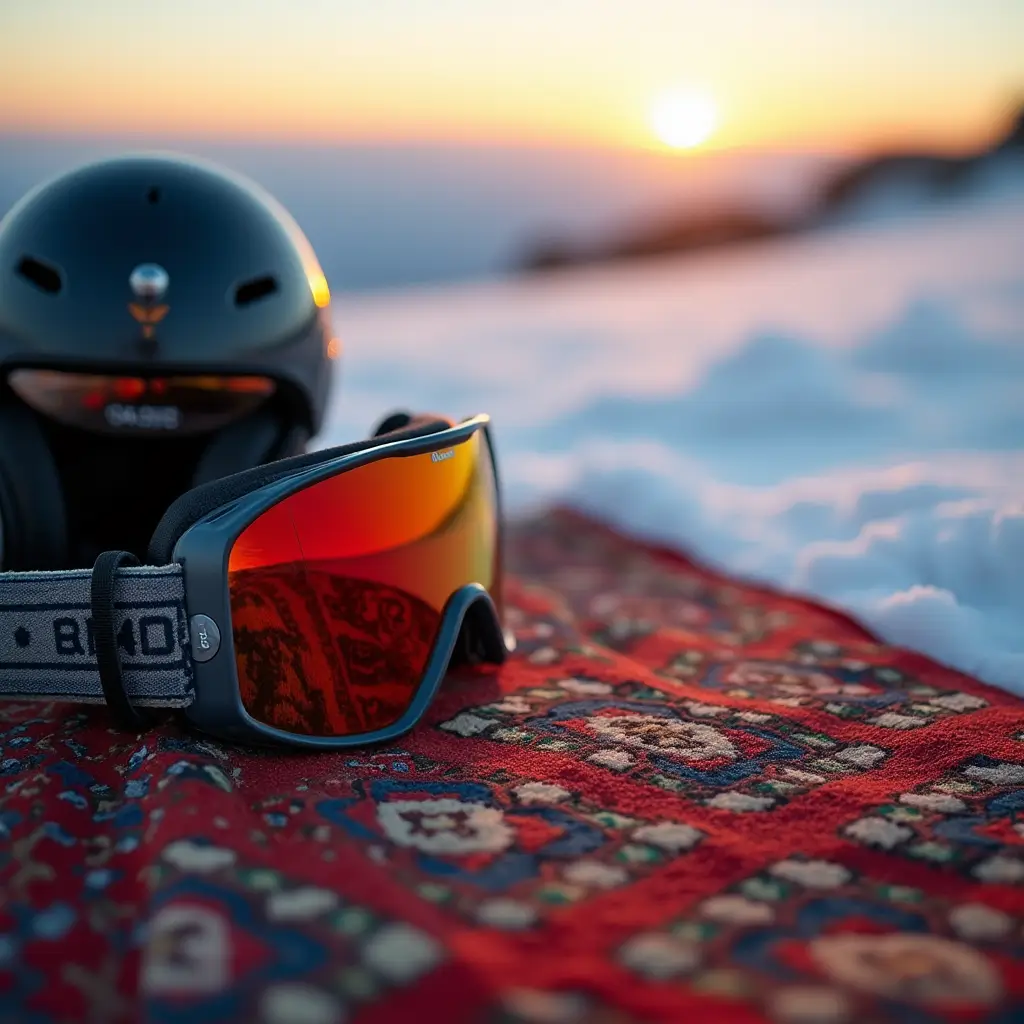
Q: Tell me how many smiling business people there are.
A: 0